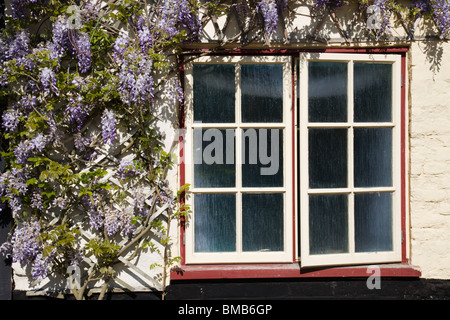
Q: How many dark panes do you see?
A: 12